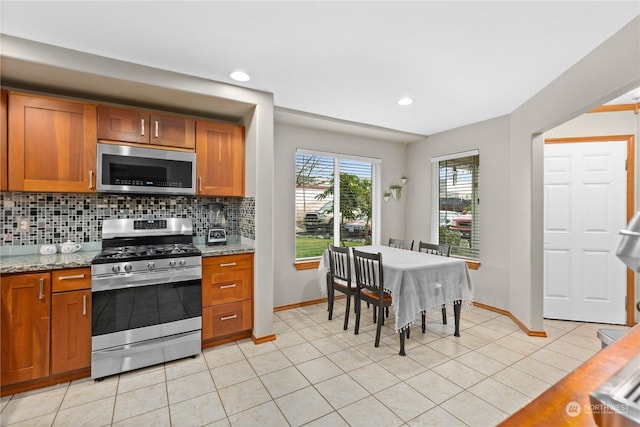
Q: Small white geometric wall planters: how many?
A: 3